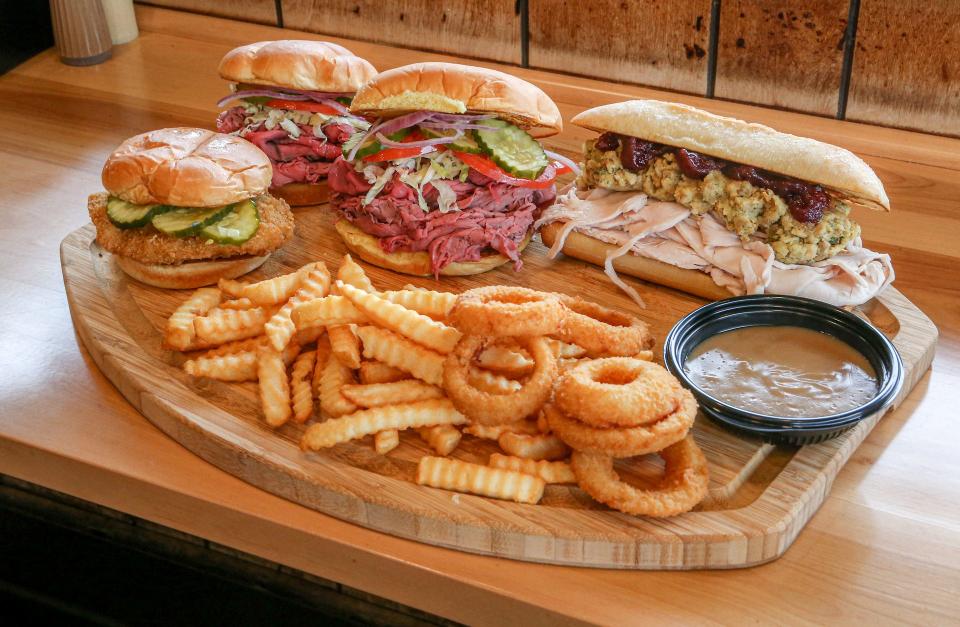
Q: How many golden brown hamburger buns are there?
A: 3